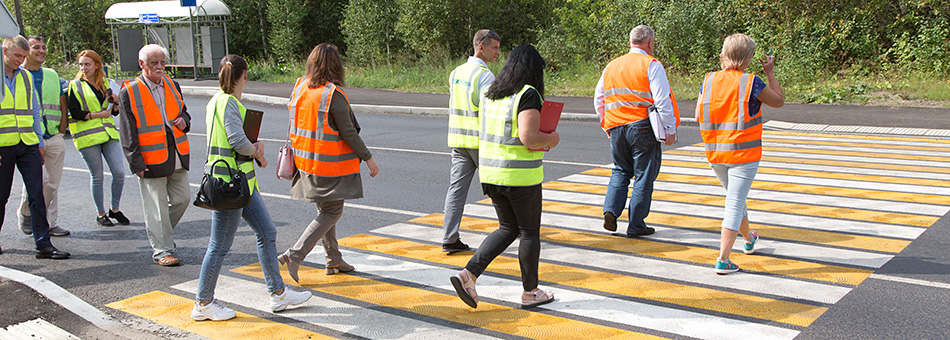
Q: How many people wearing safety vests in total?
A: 10